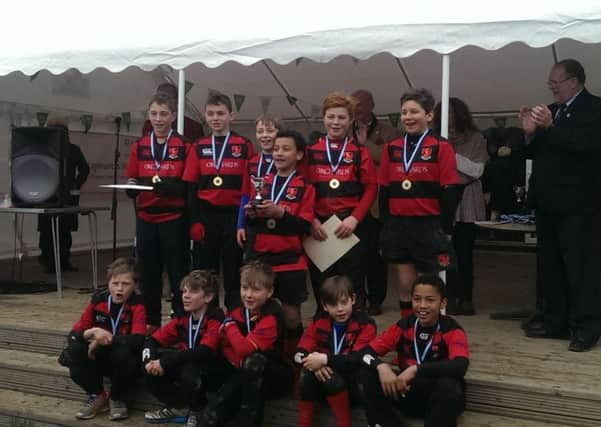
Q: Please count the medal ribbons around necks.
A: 11